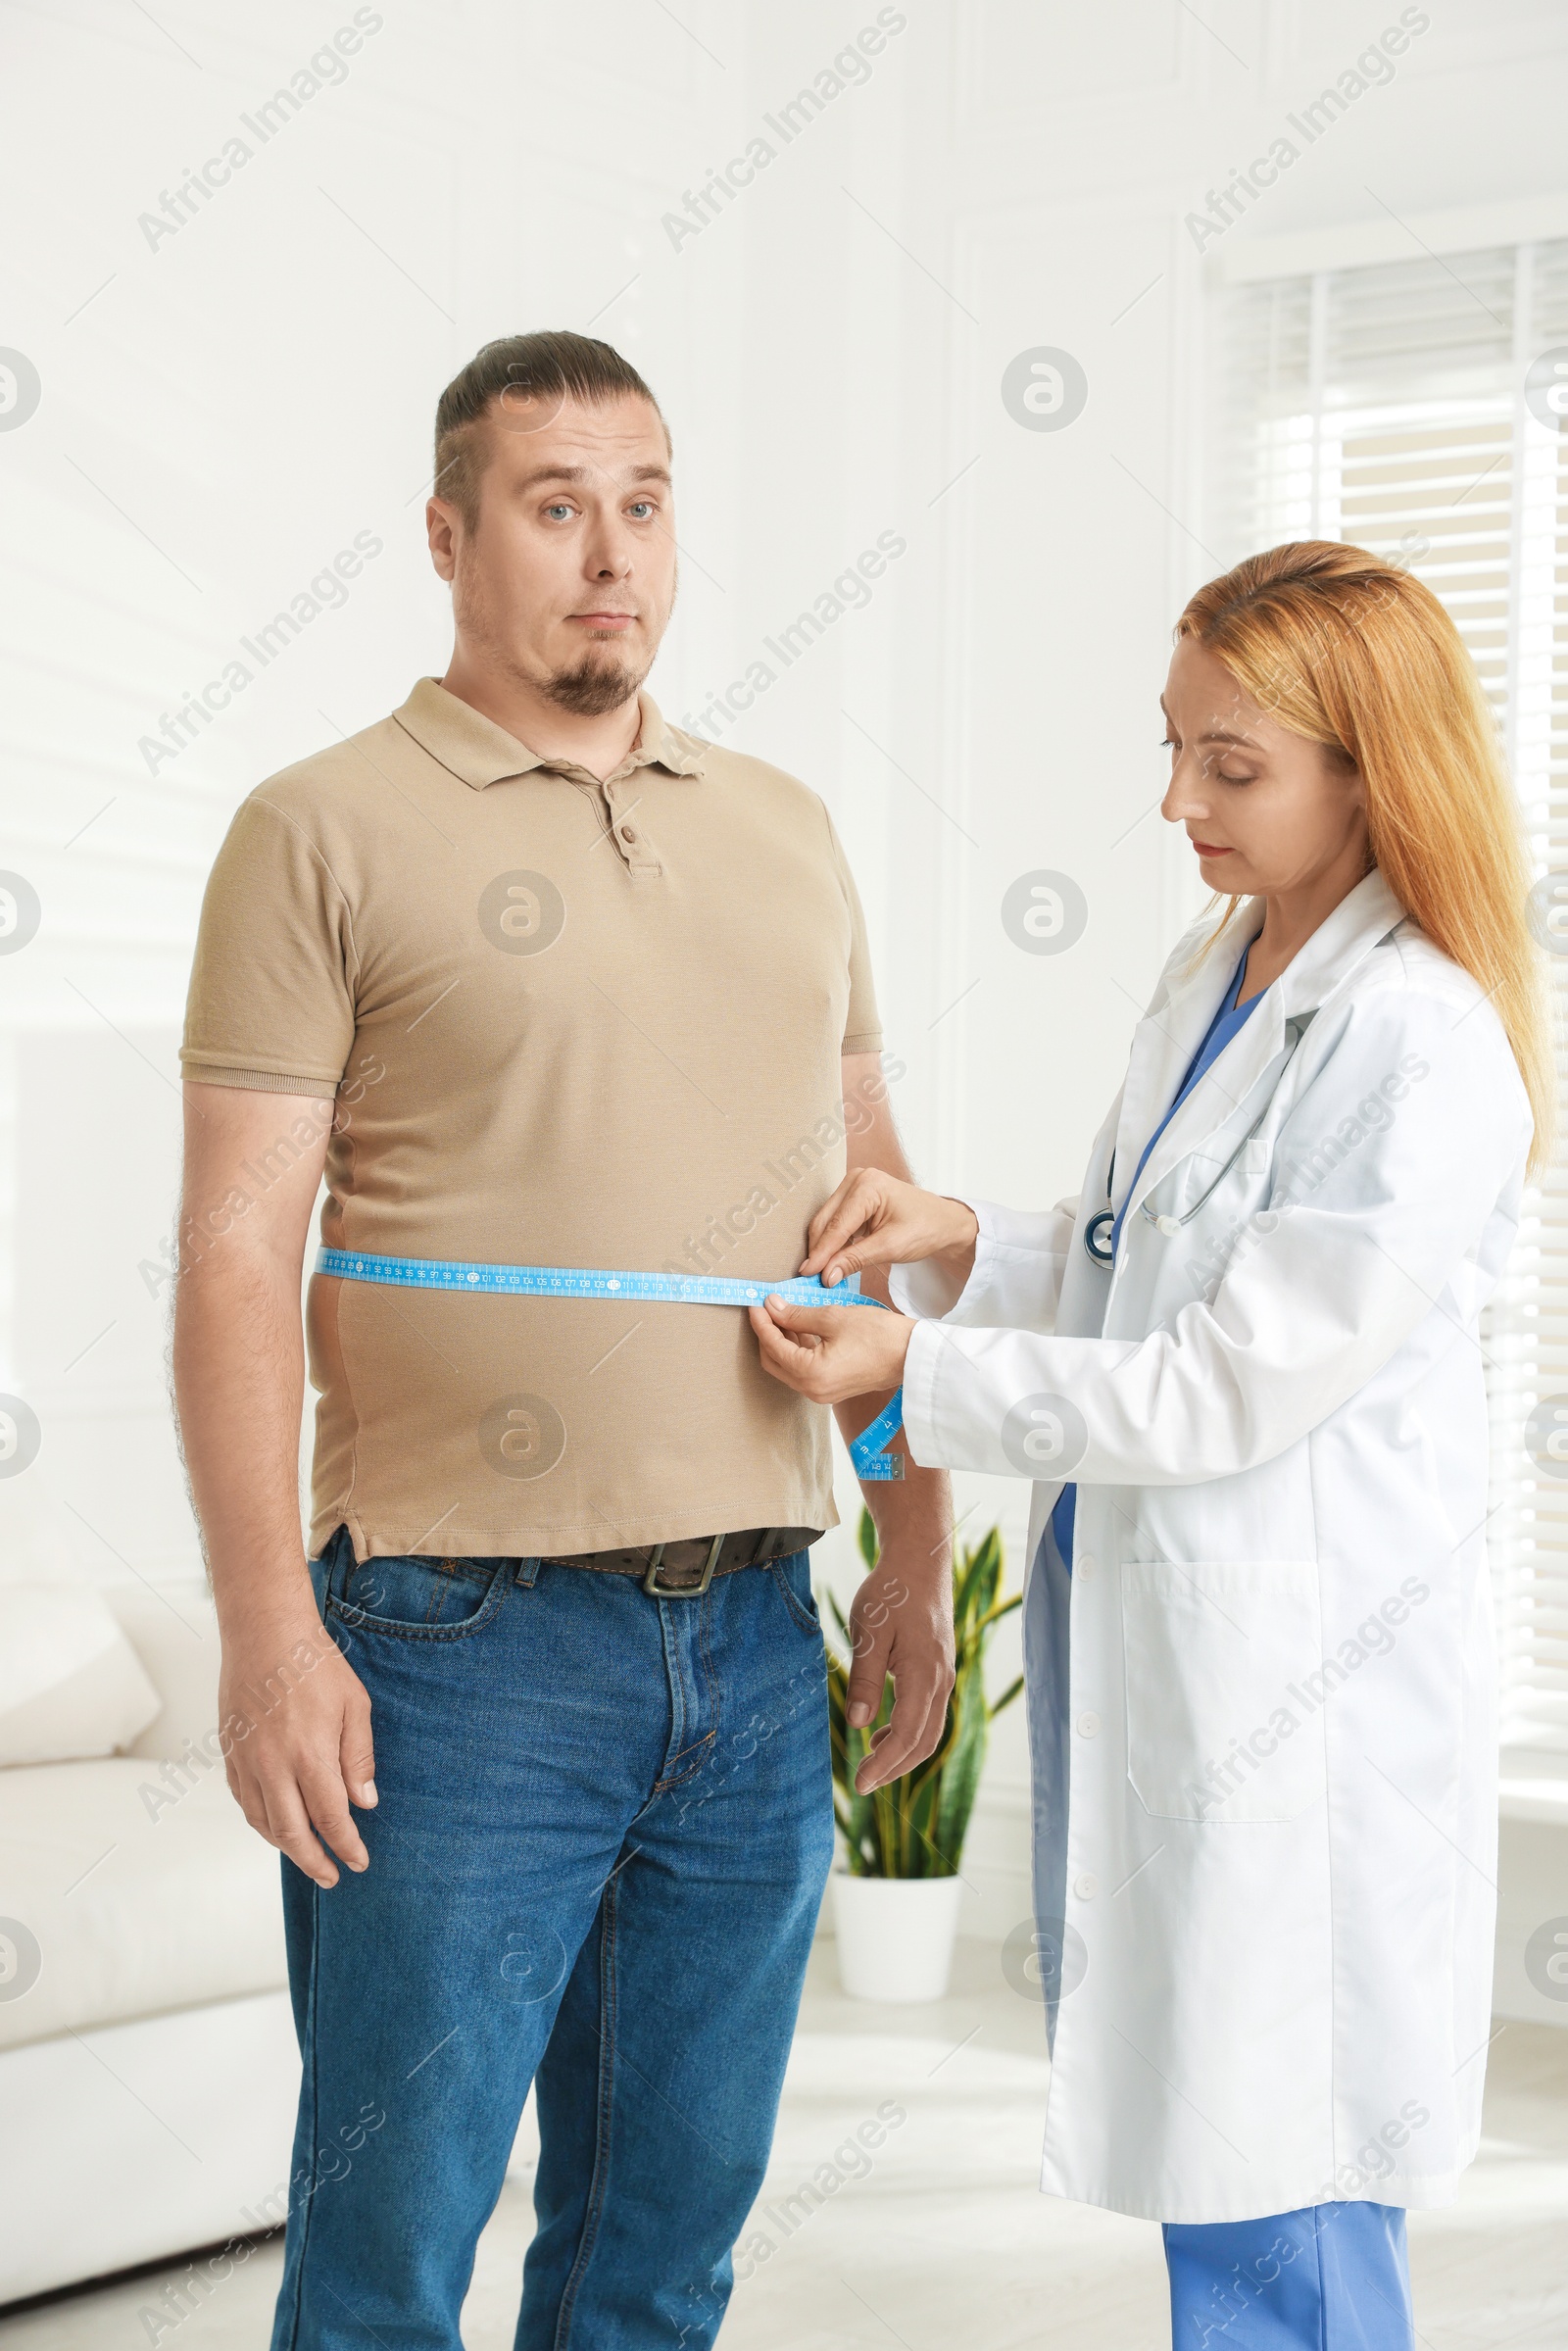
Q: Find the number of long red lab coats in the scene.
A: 0